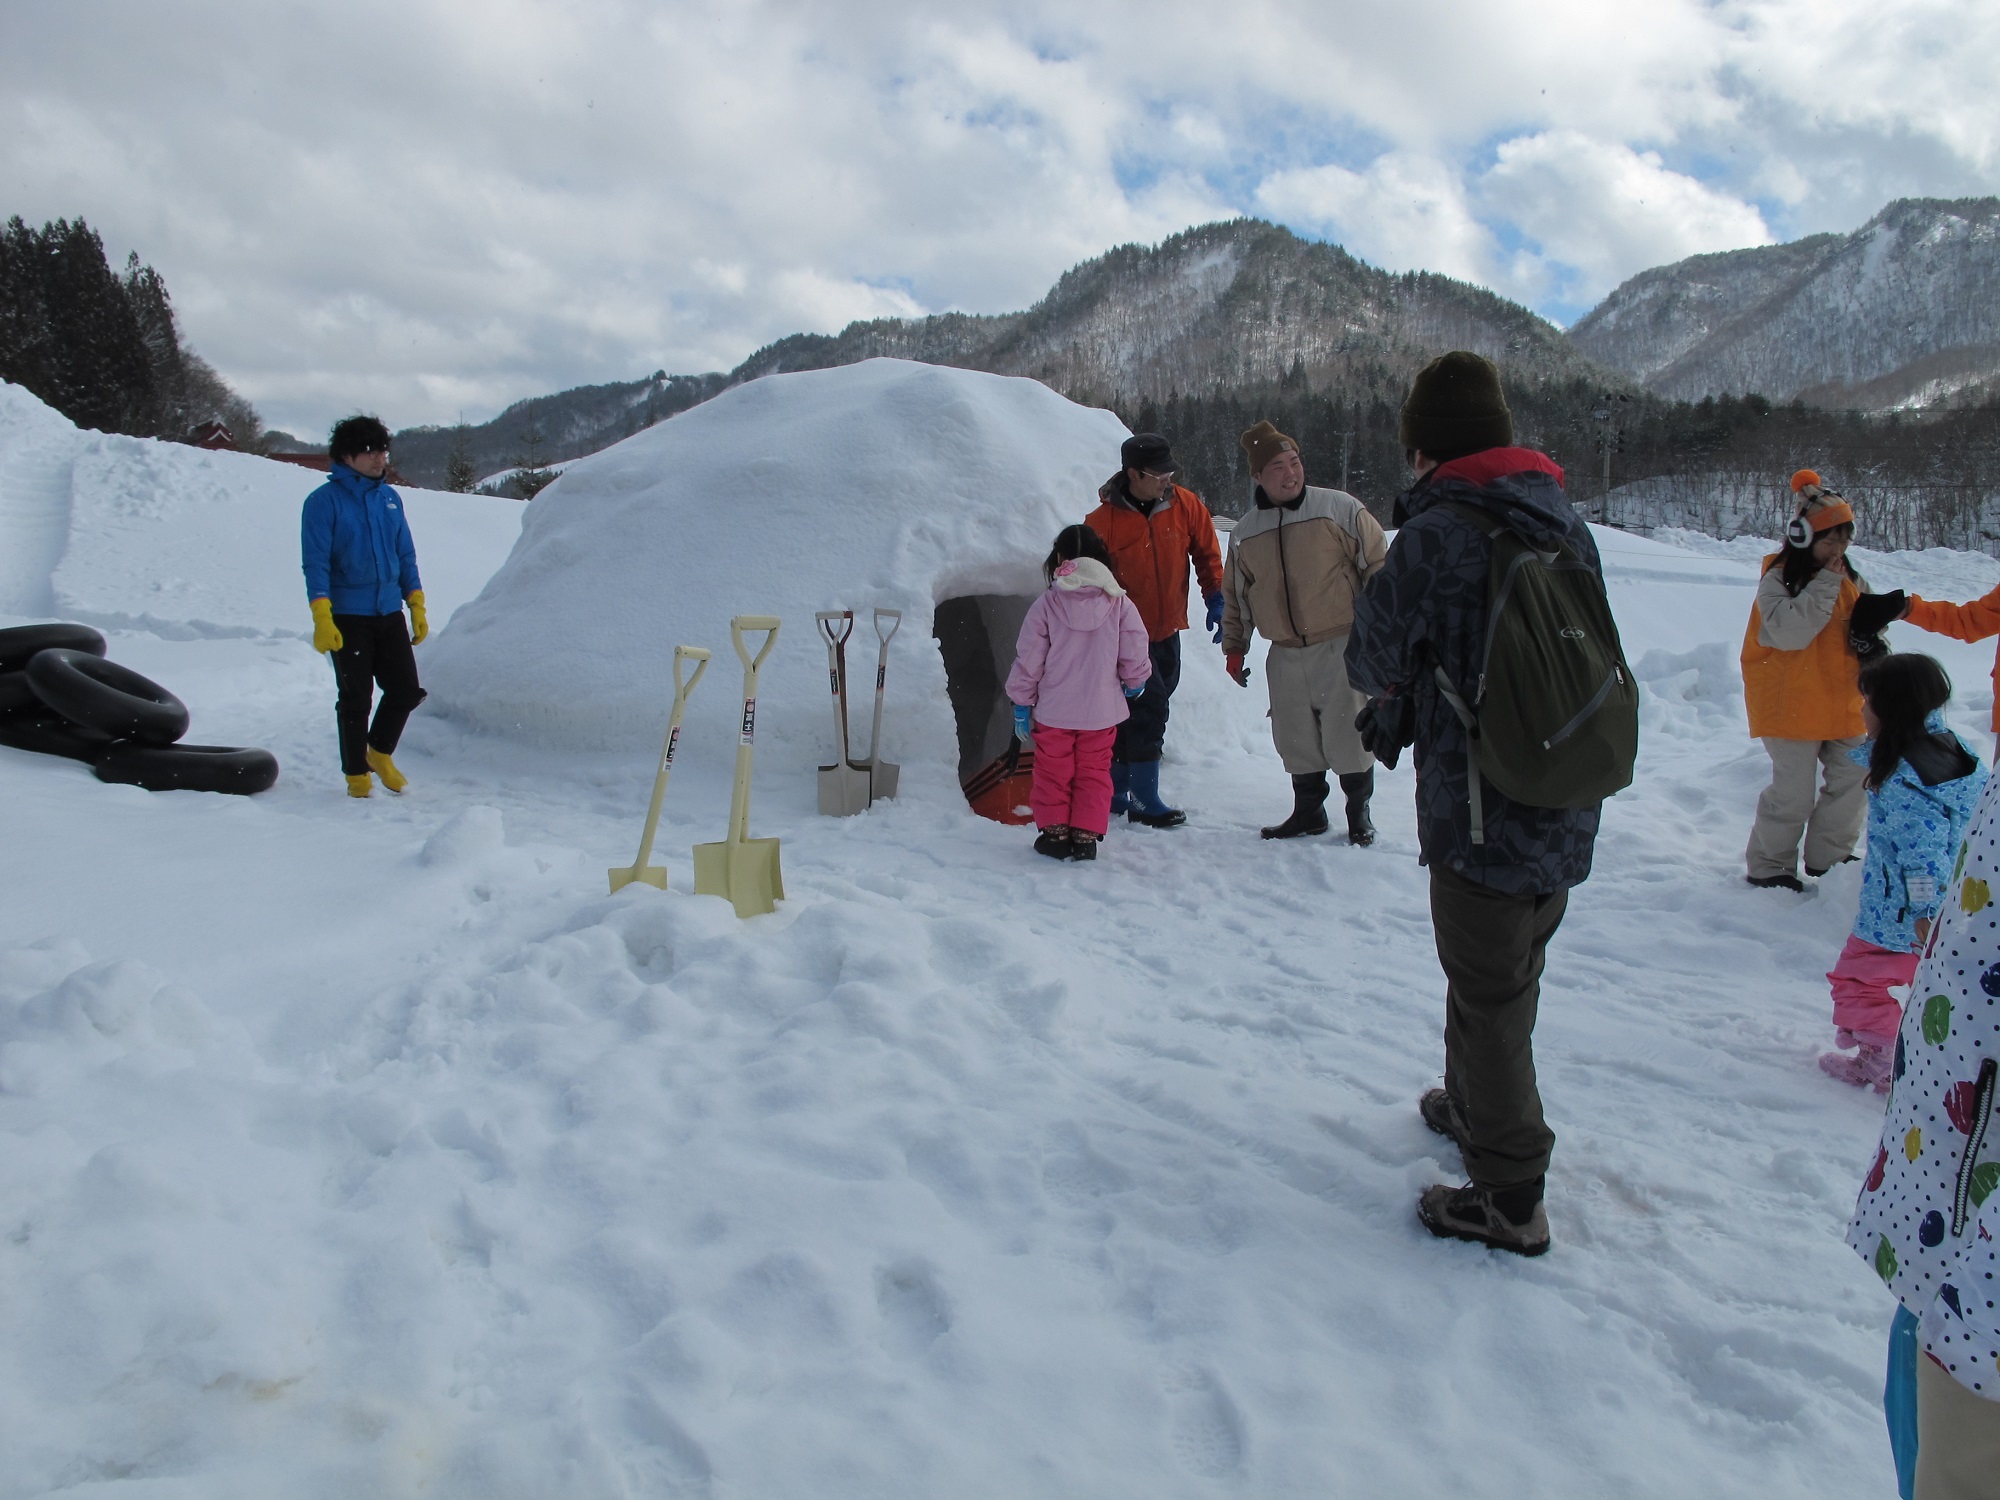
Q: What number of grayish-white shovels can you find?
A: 2